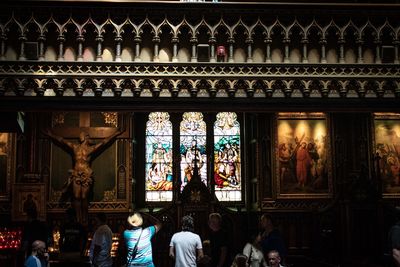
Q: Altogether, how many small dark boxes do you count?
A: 3